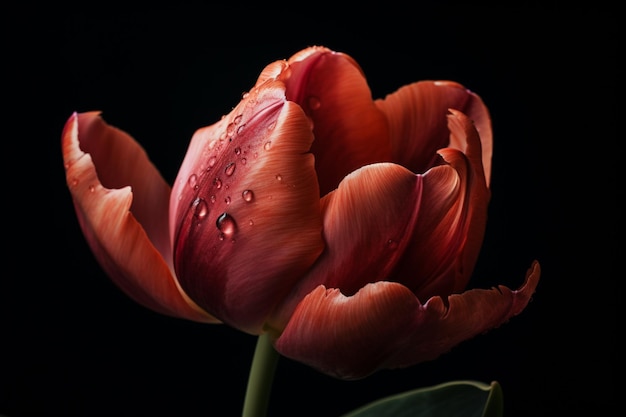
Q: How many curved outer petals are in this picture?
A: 2